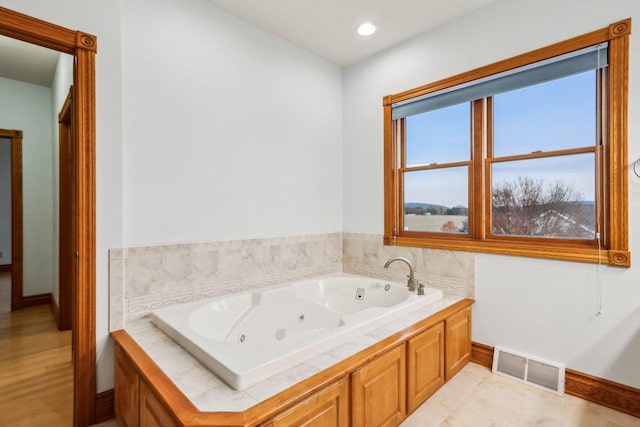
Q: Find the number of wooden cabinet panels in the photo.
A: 6